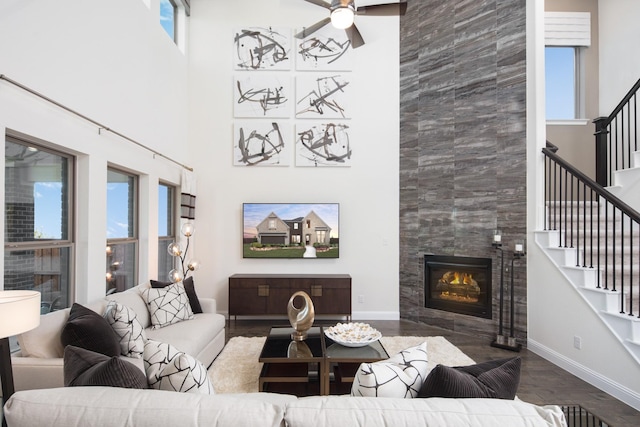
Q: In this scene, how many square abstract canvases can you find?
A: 6